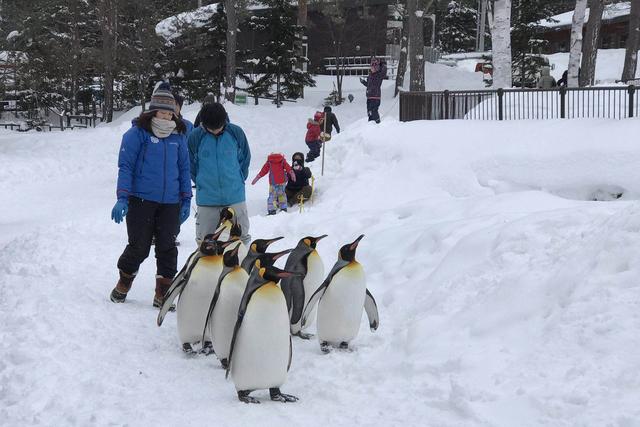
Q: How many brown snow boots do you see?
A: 2